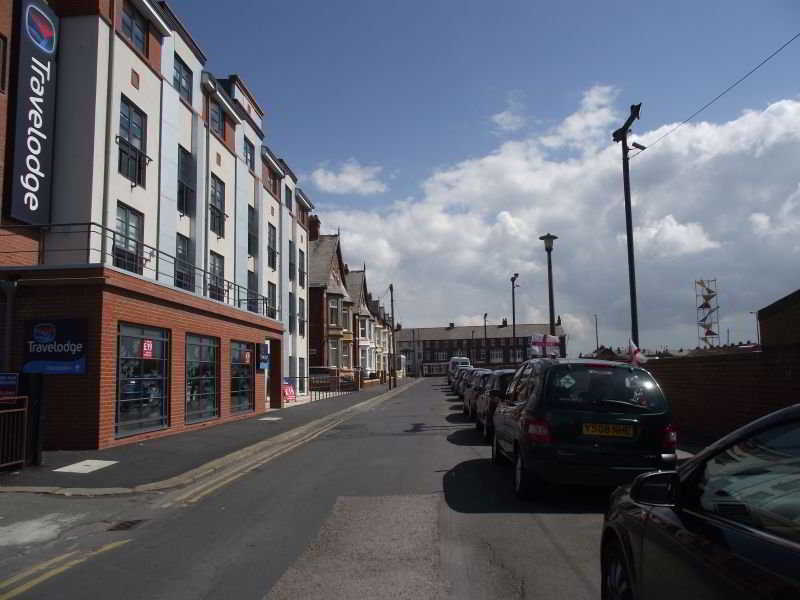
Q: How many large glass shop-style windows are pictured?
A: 3